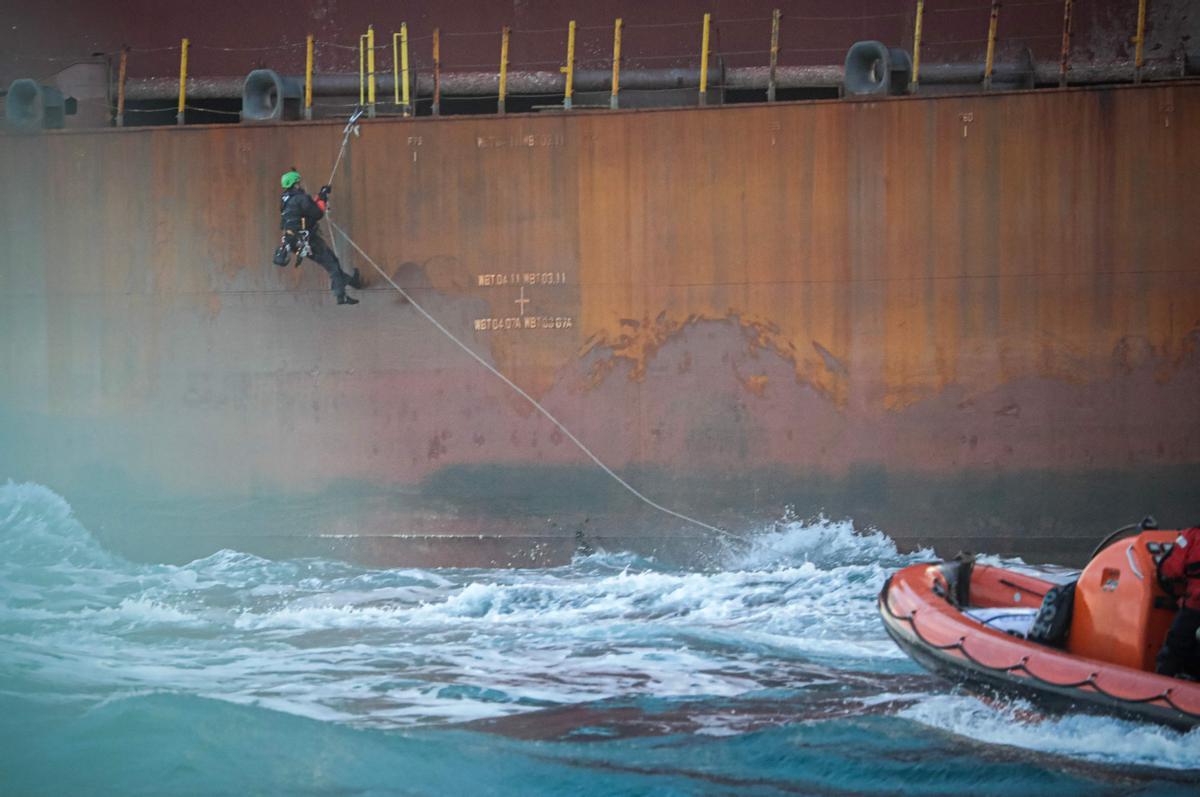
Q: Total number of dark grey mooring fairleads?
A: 3